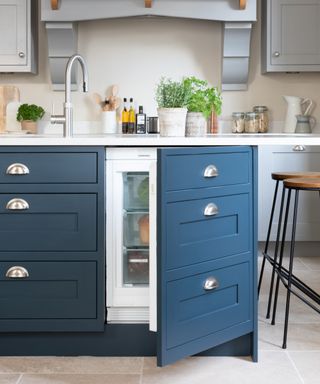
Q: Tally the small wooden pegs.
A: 3